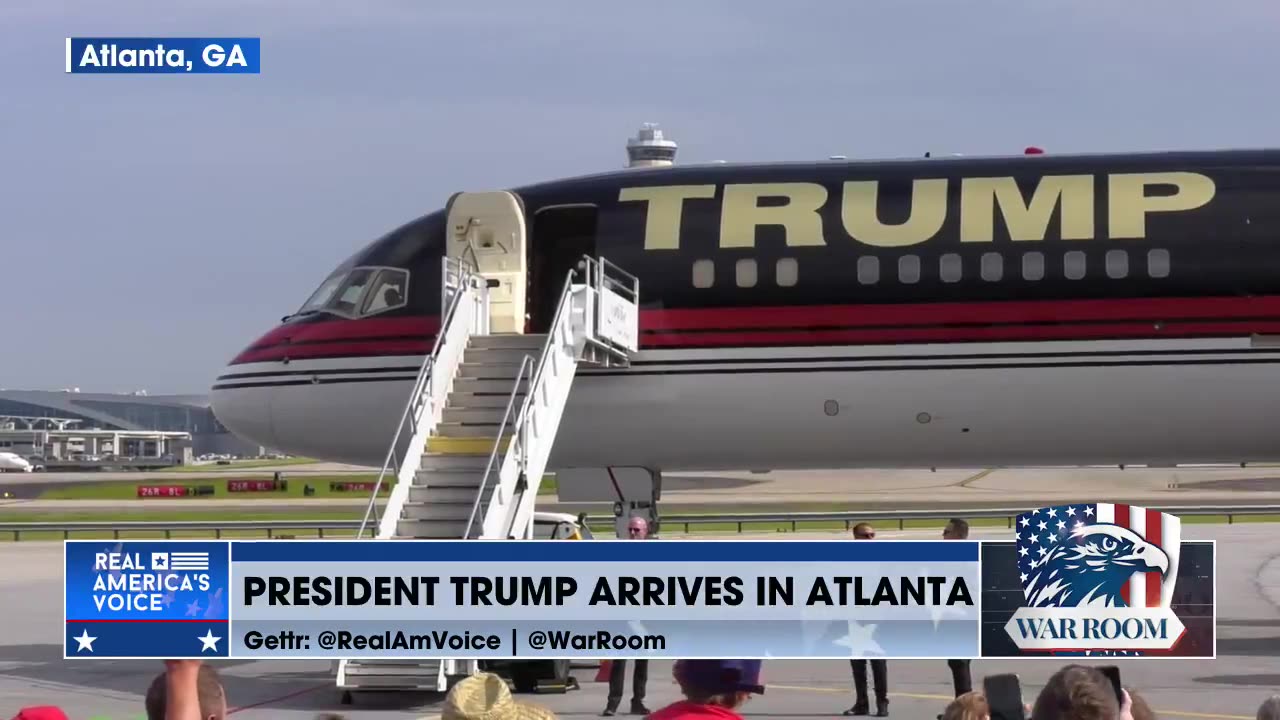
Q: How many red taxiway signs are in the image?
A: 3